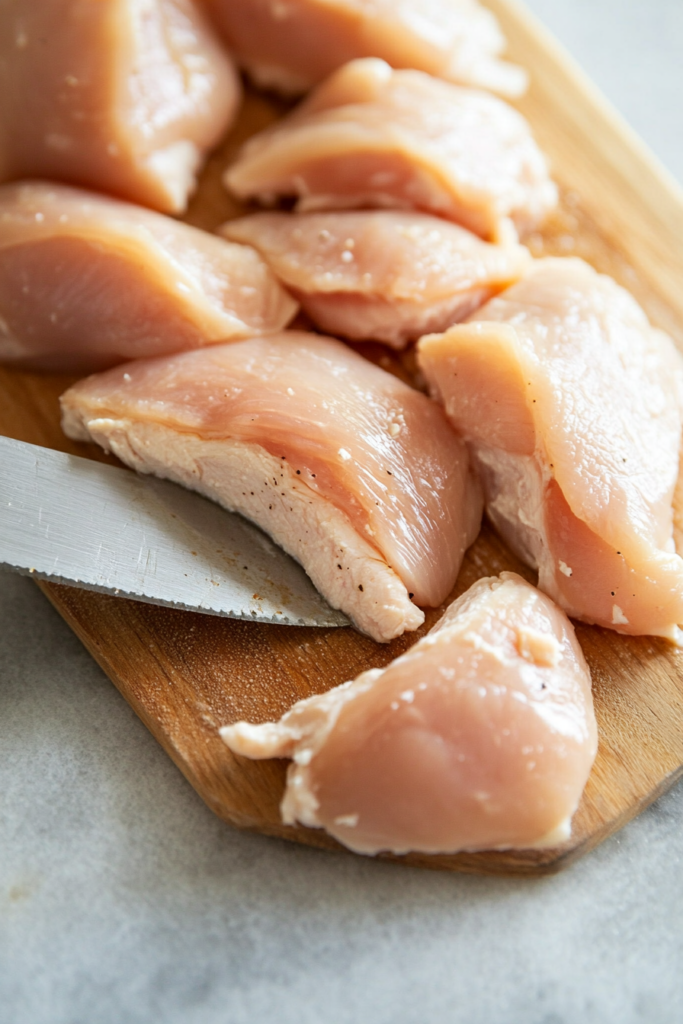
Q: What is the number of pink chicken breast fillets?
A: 8